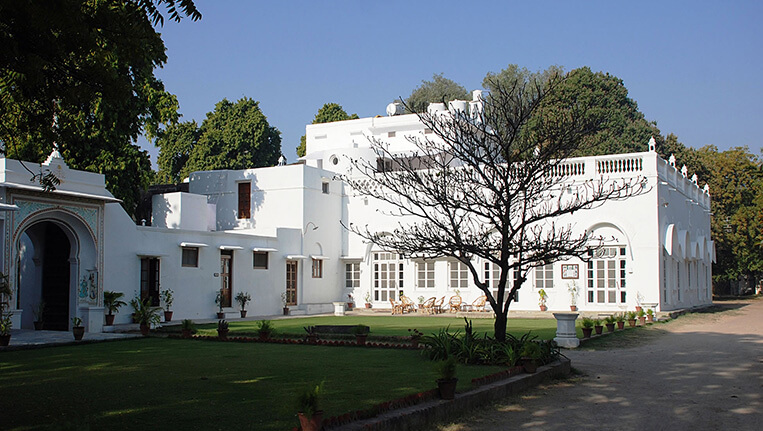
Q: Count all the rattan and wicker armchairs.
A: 6